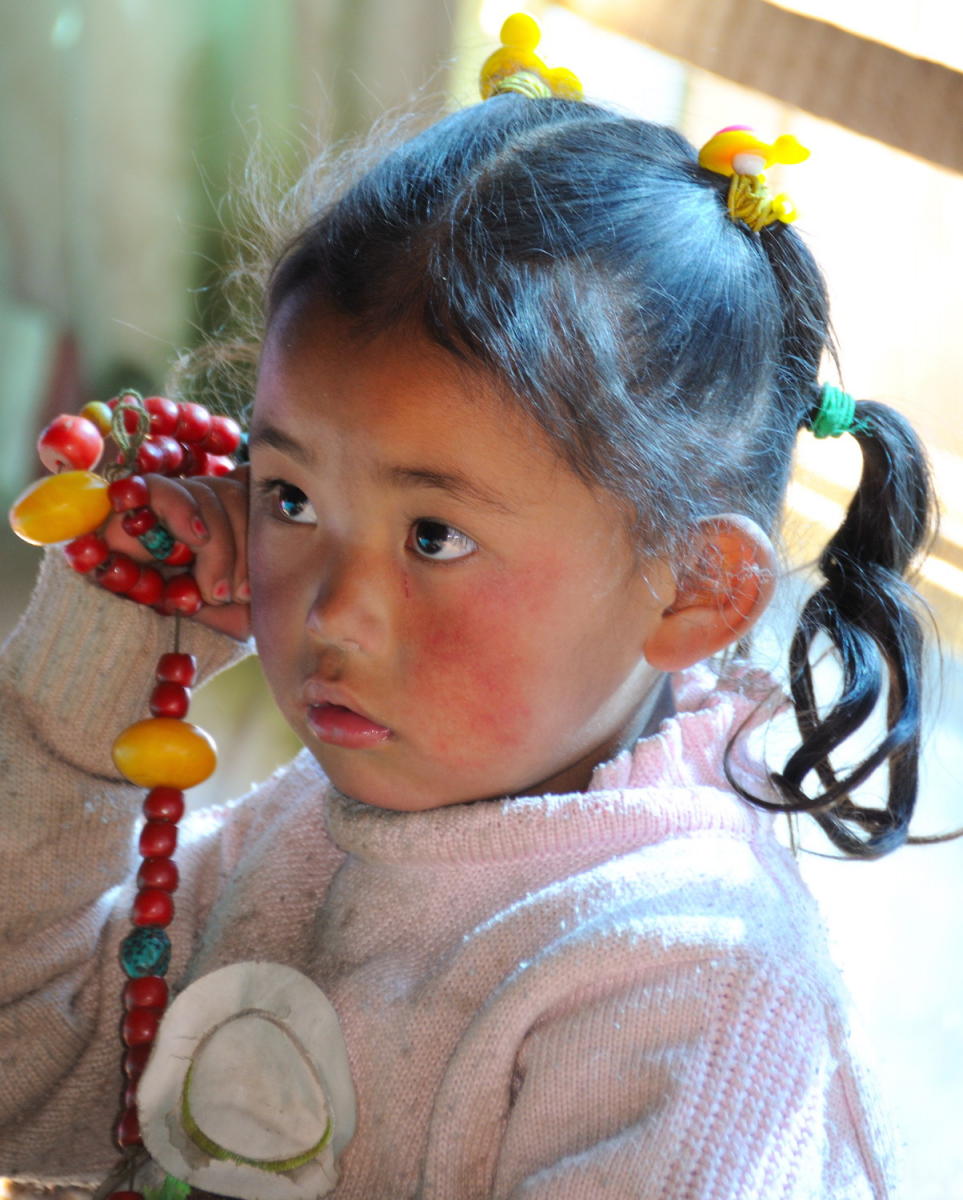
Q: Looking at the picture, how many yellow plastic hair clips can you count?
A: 2